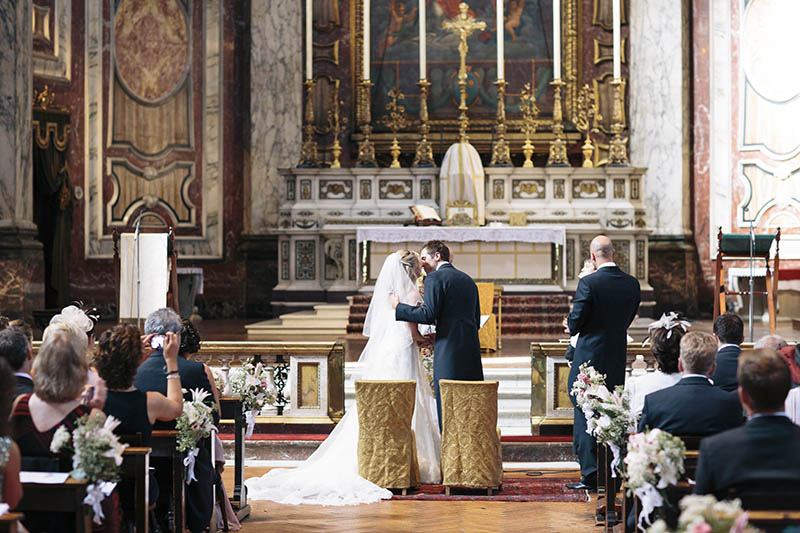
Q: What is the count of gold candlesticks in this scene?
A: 6